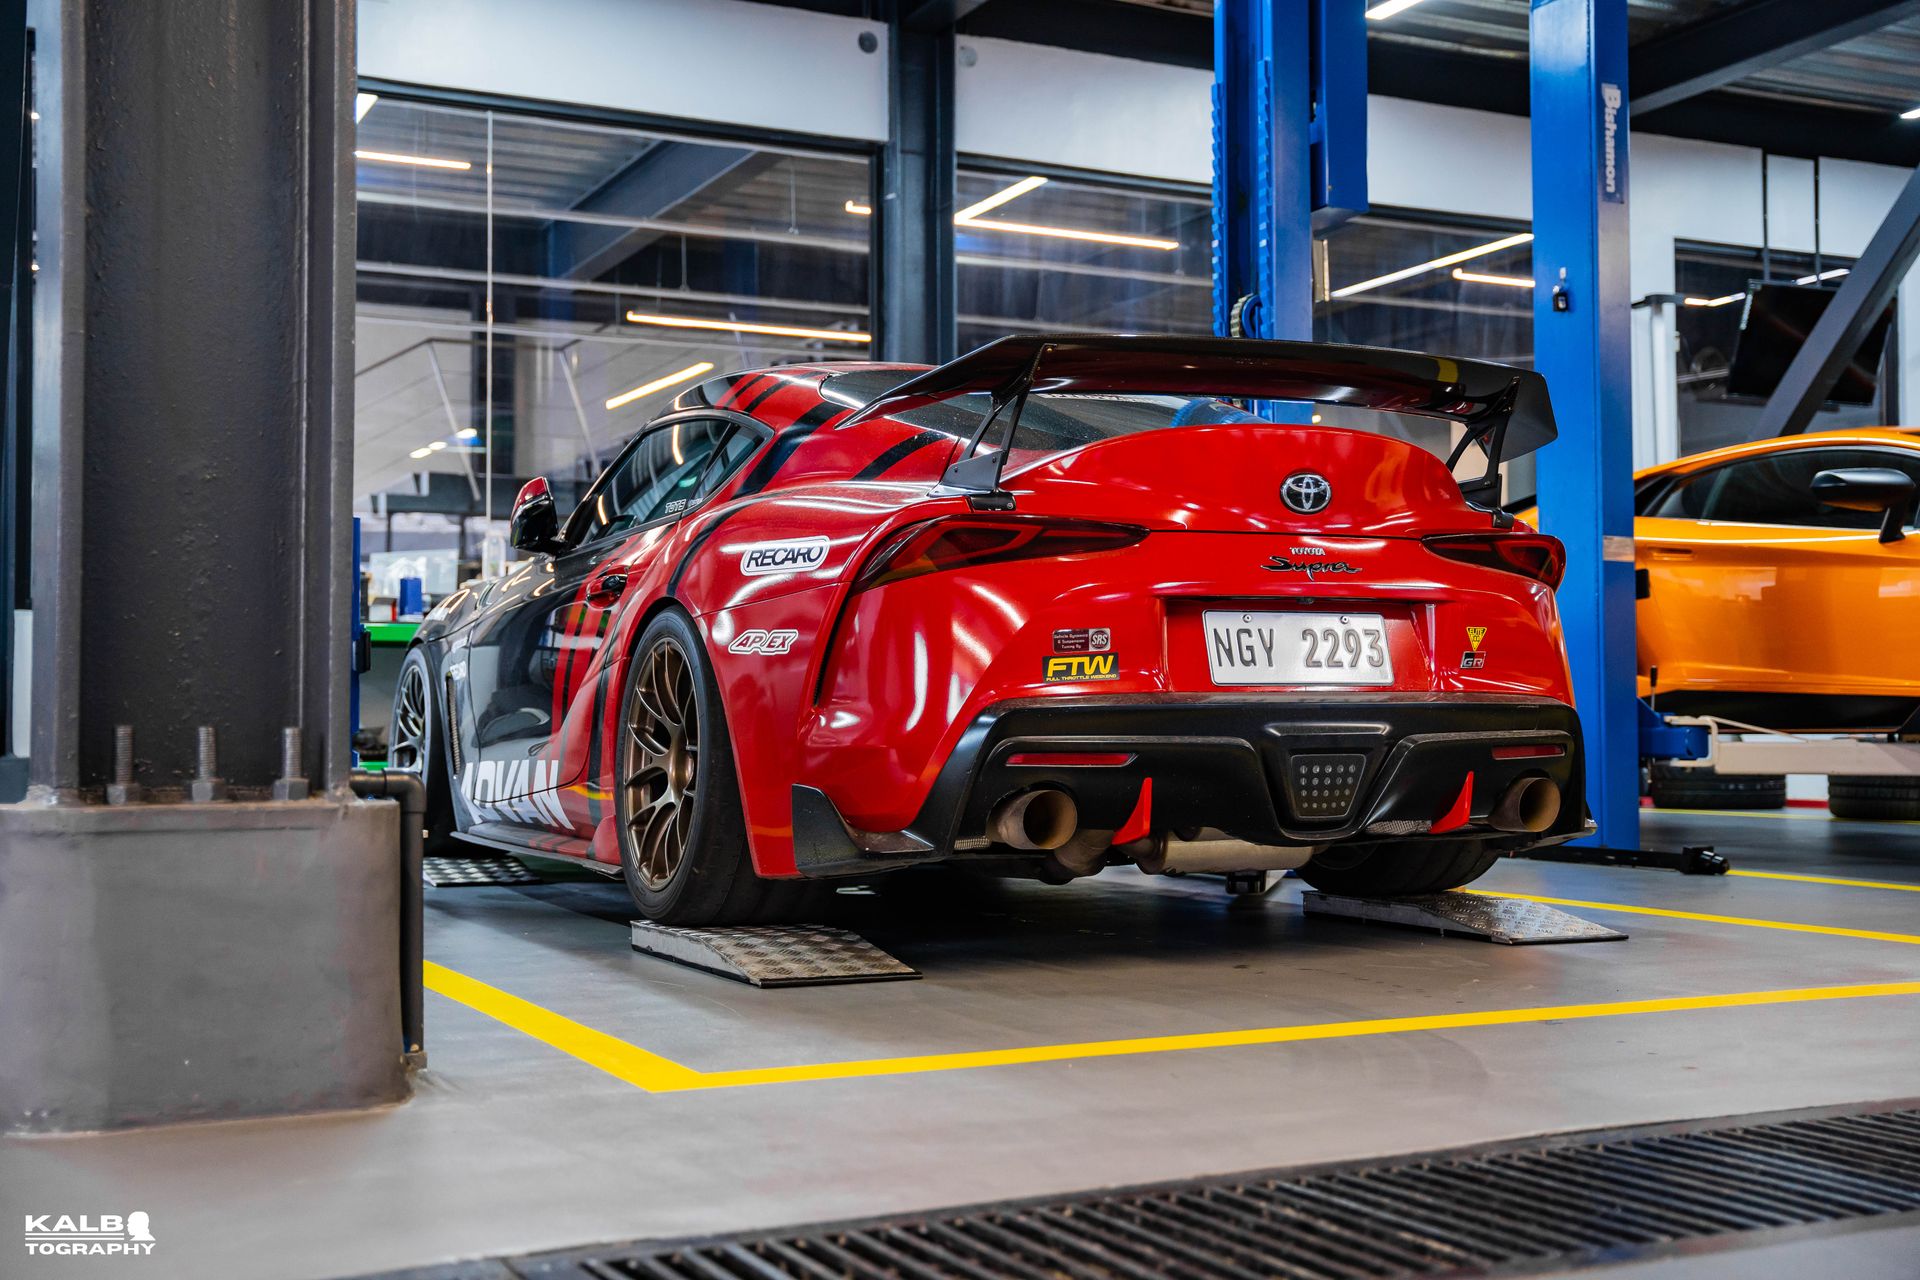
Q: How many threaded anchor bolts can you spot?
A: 3